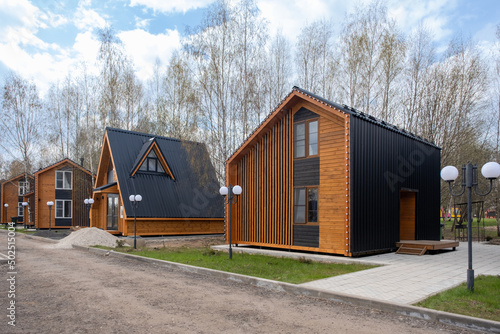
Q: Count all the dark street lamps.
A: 7